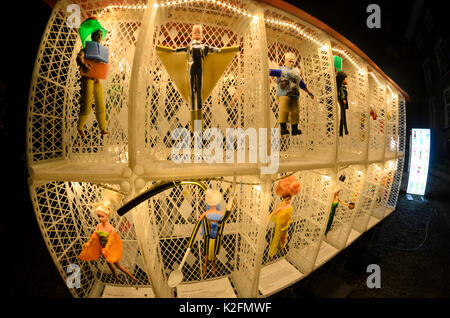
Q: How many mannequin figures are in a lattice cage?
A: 8